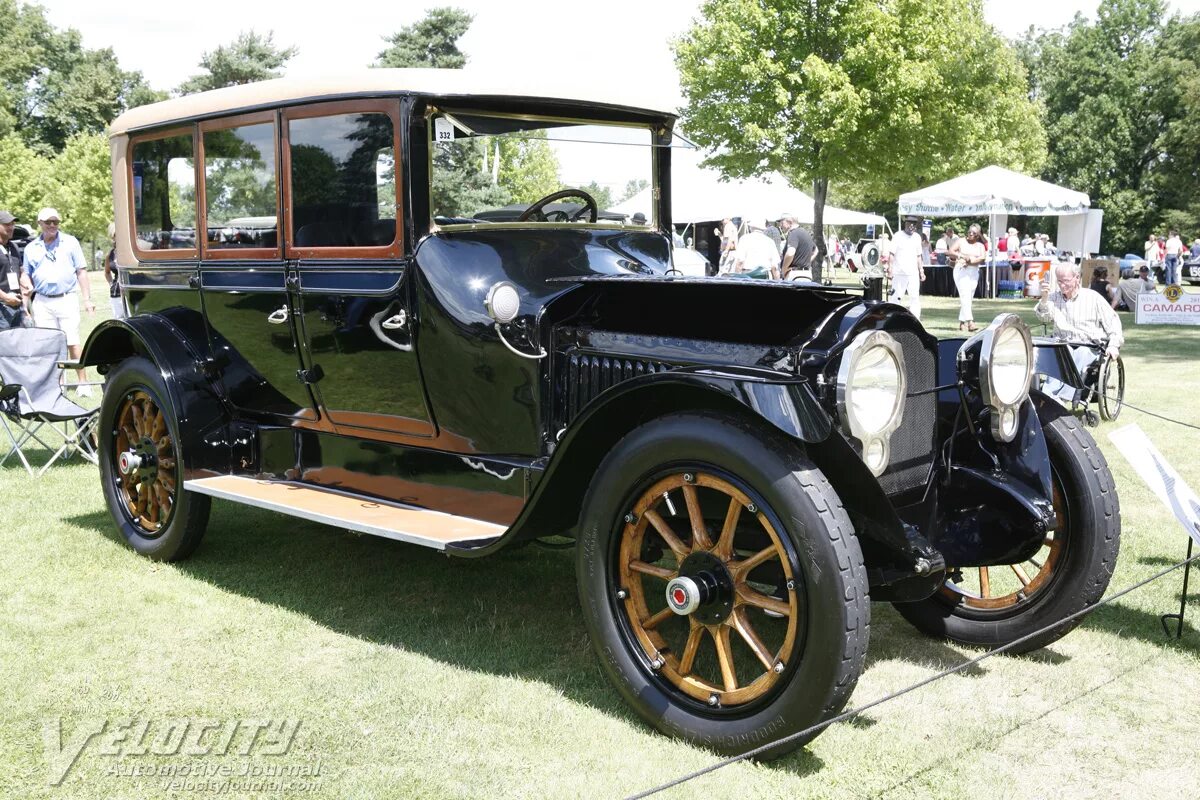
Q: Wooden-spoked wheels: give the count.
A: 3